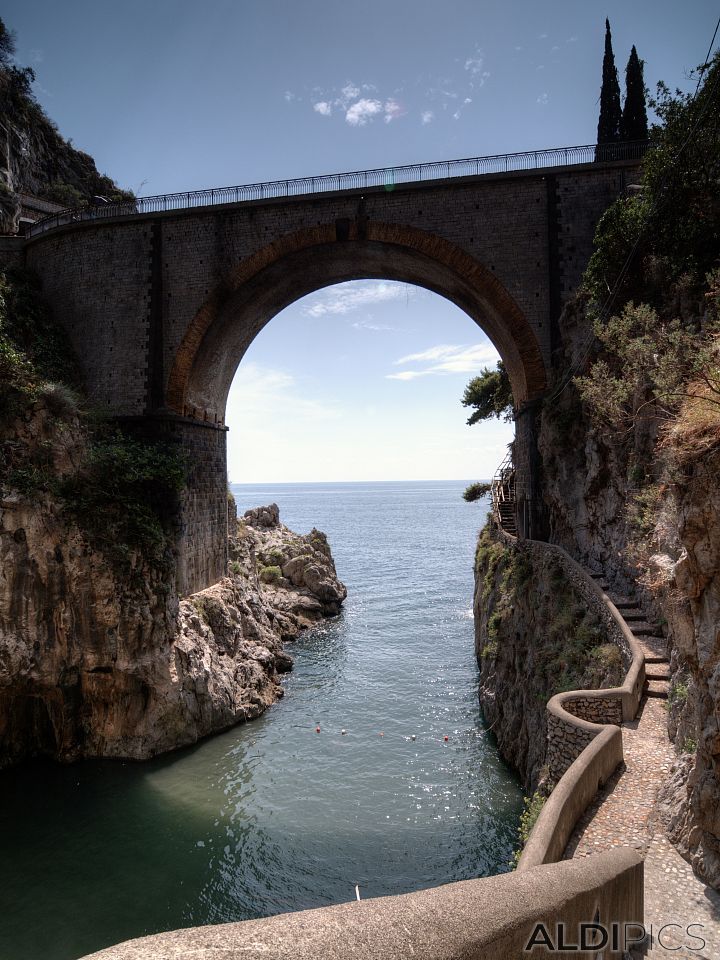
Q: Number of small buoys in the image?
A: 5